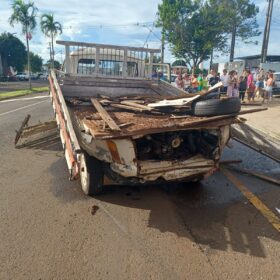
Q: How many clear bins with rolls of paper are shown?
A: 0